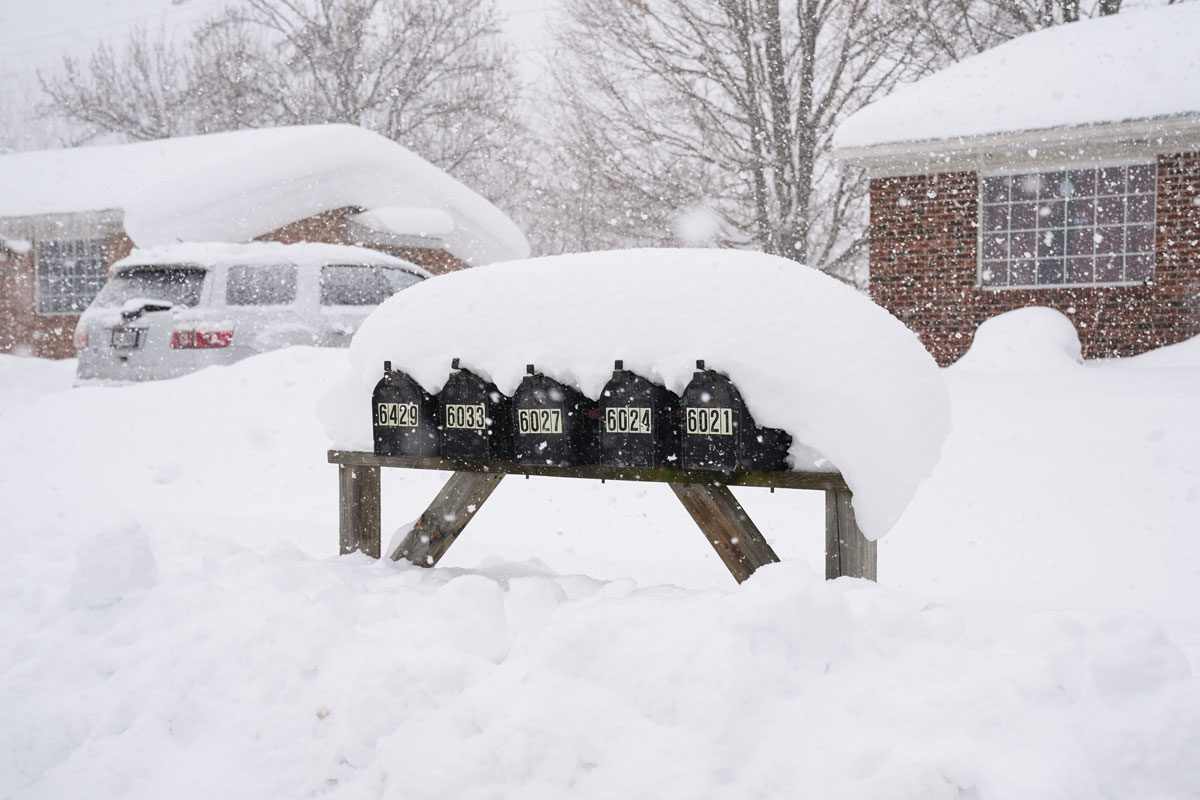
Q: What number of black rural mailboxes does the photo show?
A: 5